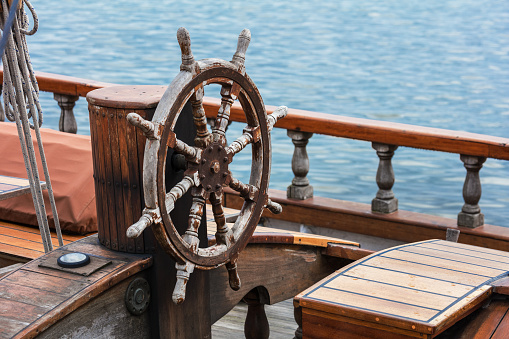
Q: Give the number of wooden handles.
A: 8